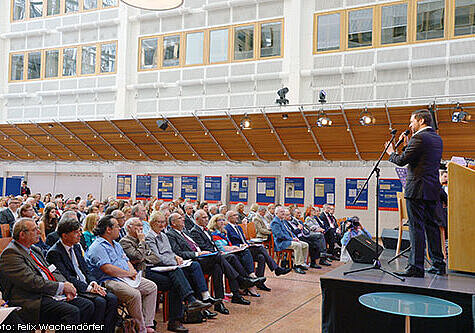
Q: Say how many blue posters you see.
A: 11